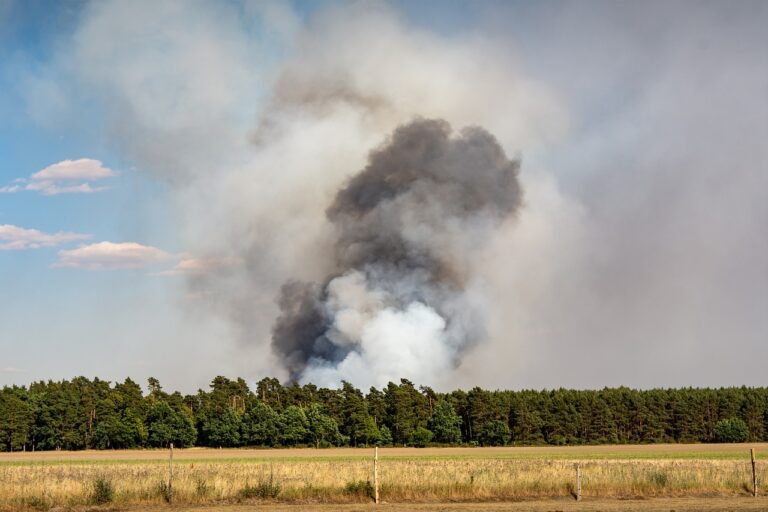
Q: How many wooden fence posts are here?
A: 4